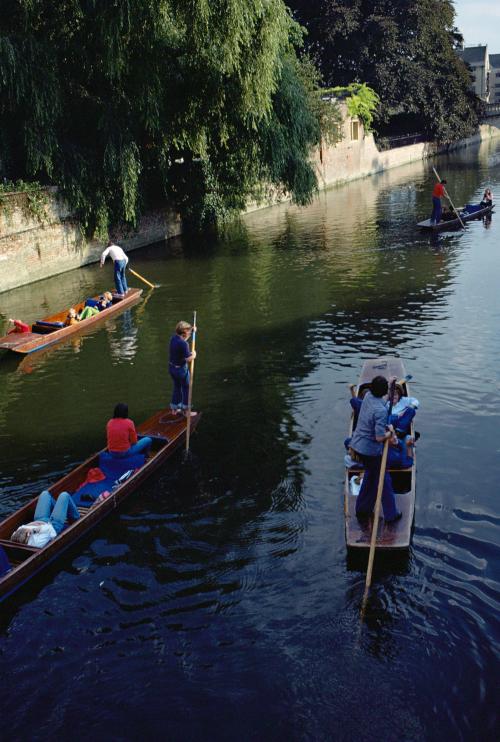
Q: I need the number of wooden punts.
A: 4